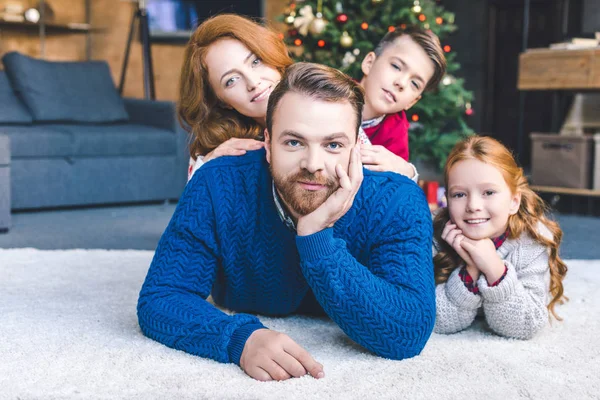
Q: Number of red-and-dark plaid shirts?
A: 1